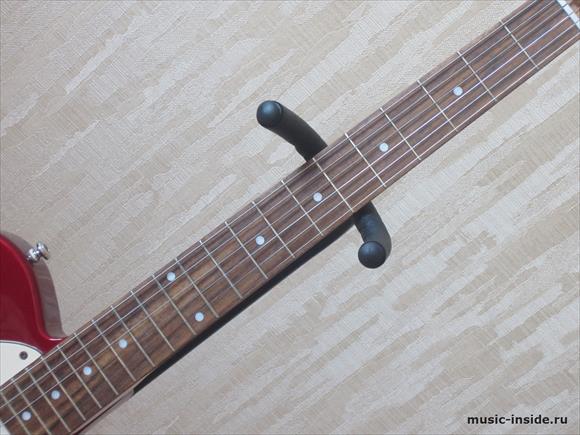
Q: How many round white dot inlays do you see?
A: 10